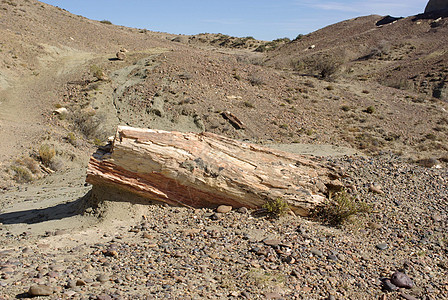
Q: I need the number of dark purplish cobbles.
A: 2